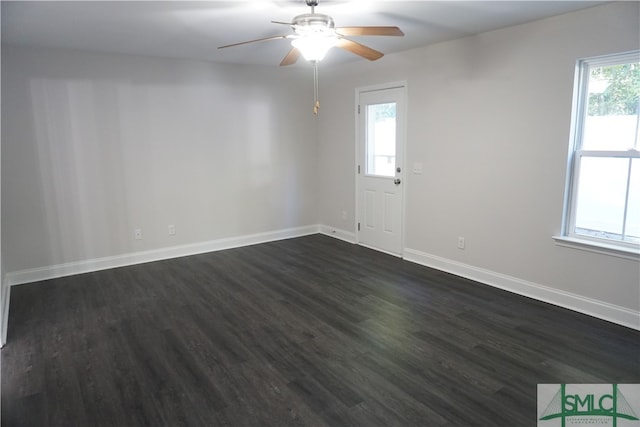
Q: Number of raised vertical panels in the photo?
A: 2